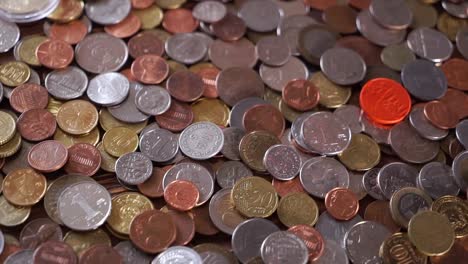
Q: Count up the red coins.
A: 1